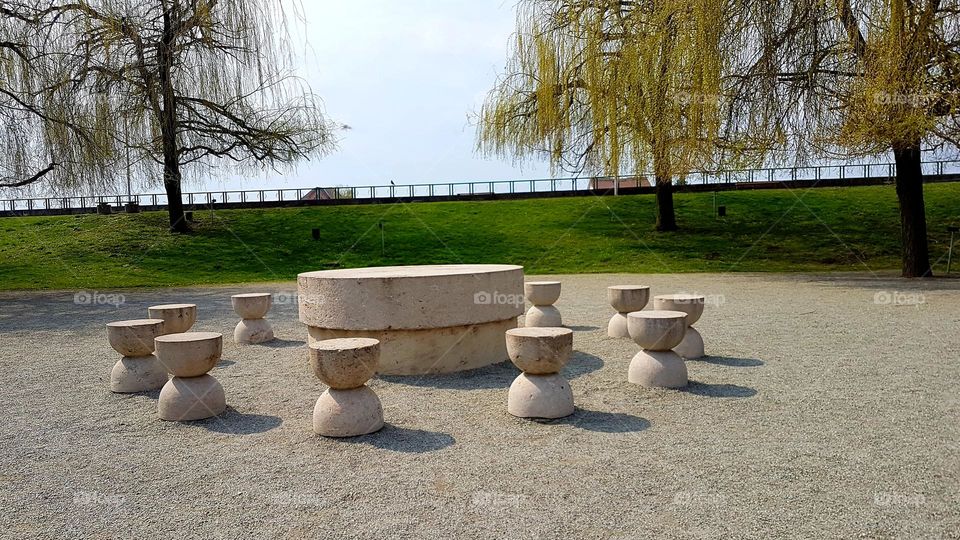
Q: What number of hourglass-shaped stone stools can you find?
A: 10